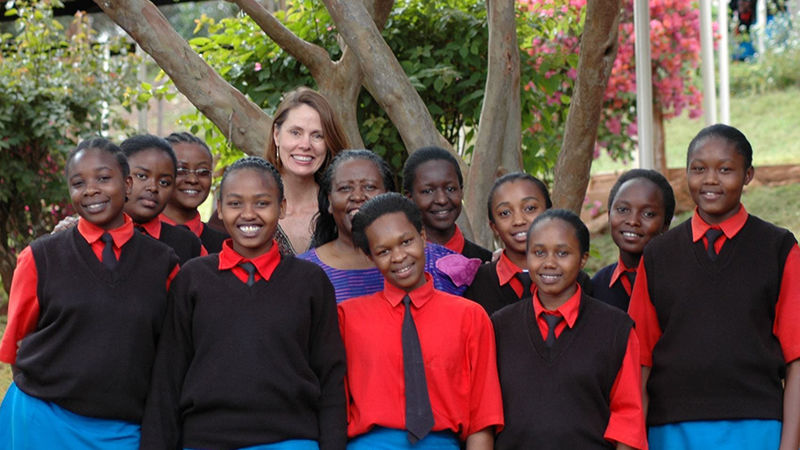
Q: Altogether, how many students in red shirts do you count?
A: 10